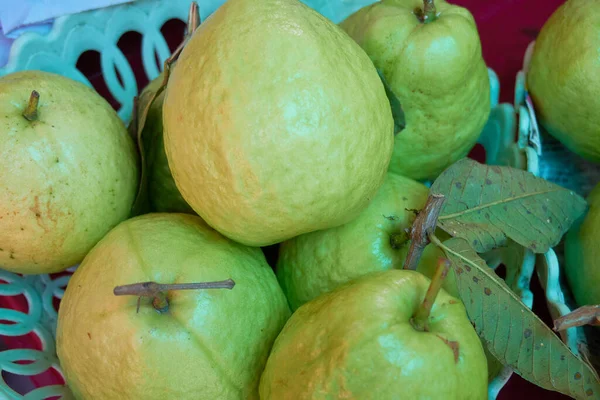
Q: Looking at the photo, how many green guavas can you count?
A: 9